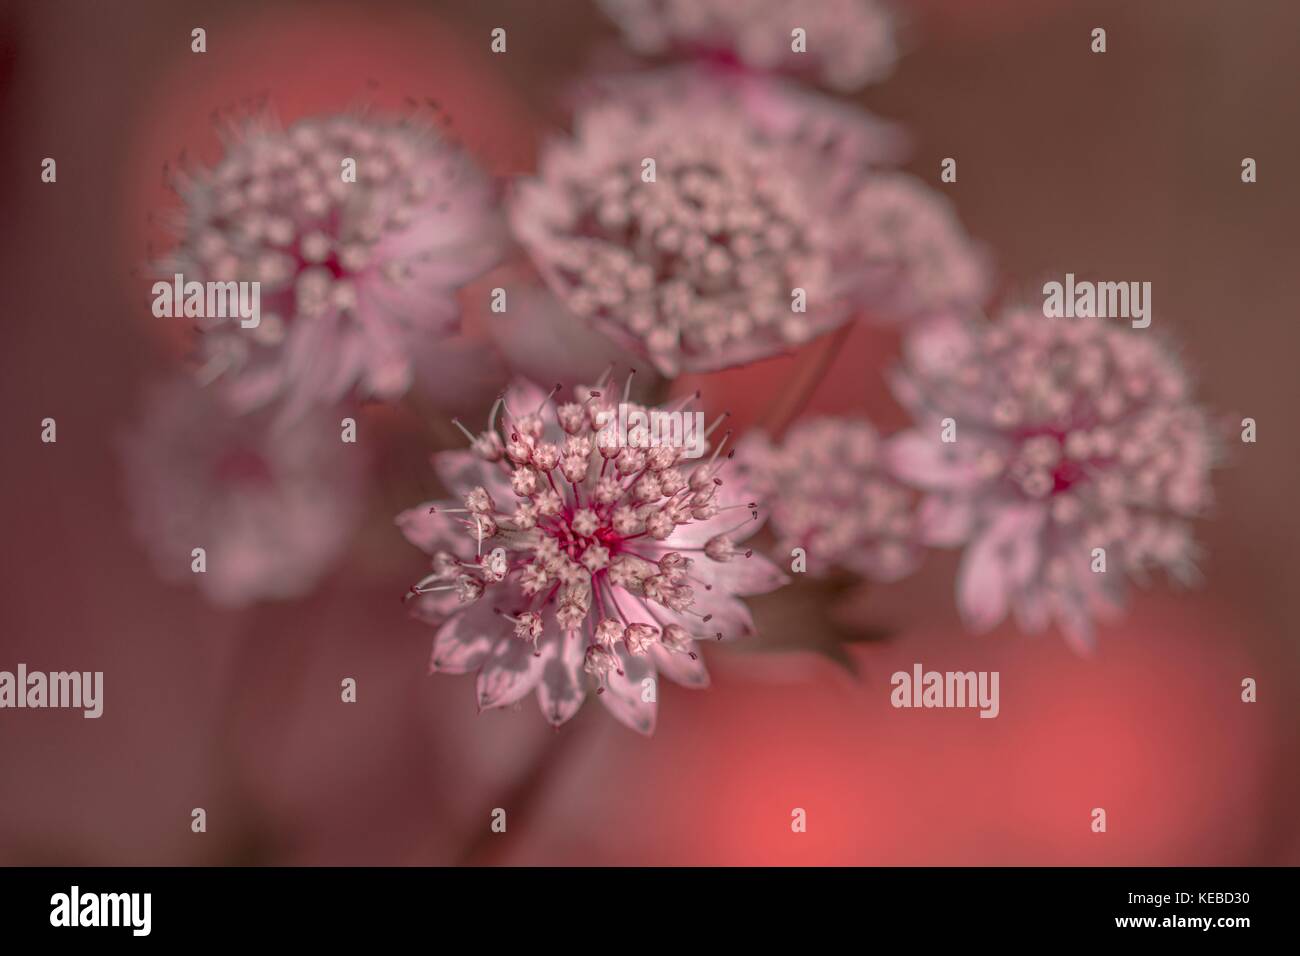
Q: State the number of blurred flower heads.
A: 7